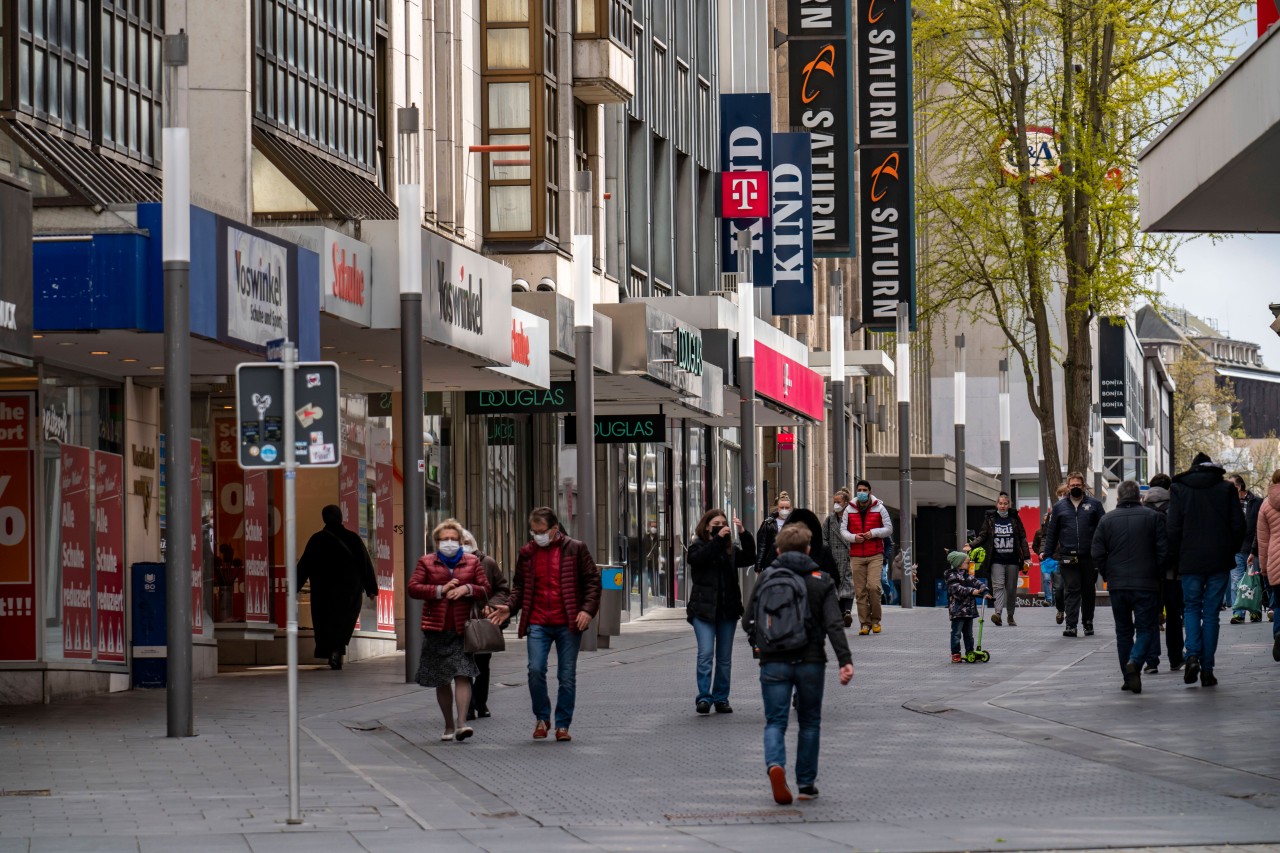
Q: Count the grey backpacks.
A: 1